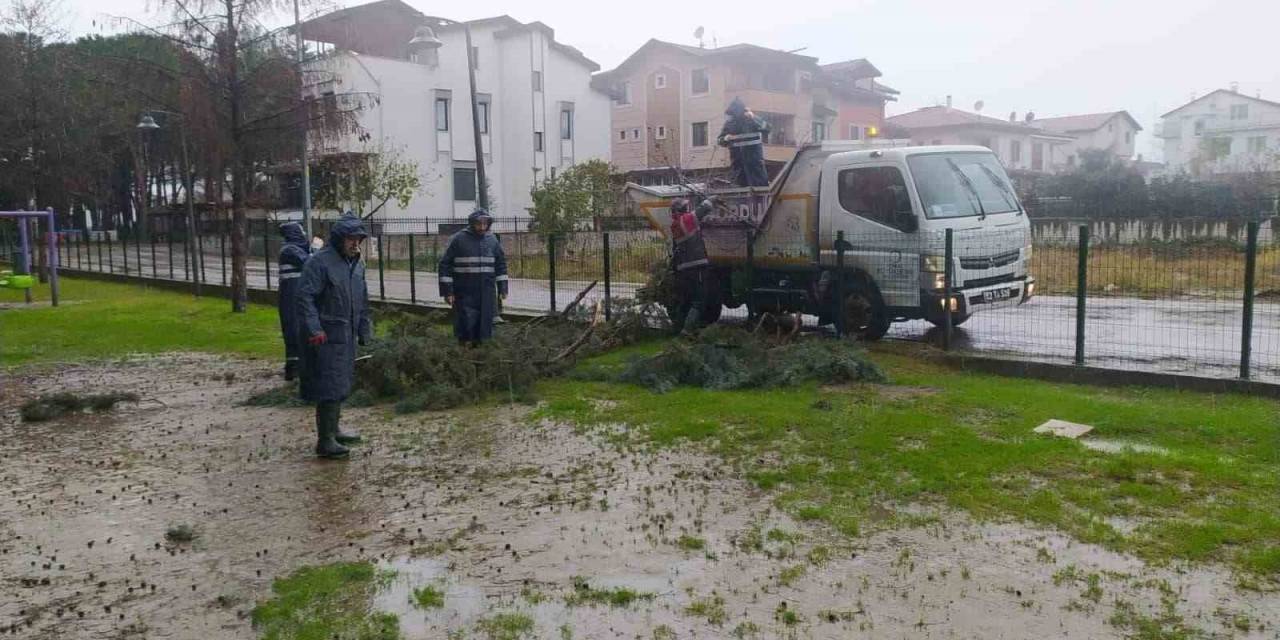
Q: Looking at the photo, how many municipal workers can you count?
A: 5